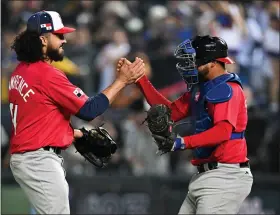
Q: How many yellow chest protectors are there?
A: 0